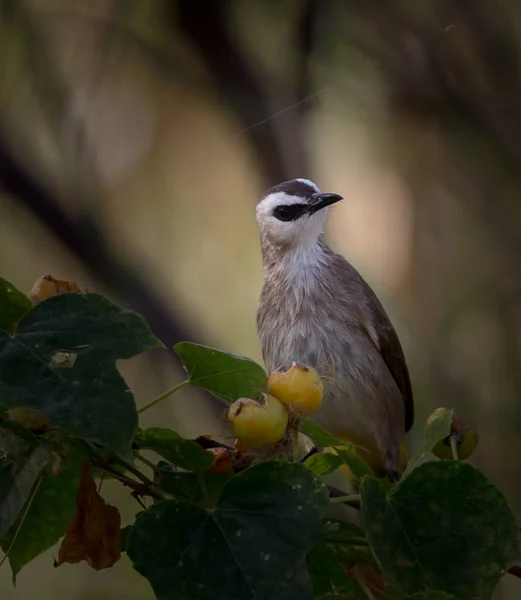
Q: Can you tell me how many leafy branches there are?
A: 1